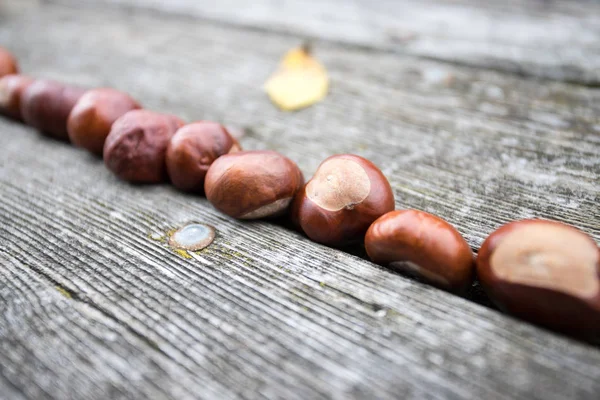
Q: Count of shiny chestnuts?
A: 10